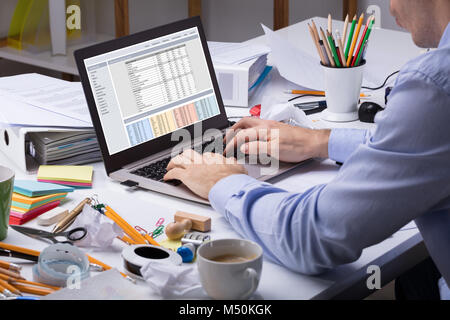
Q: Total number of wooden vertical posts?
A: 4